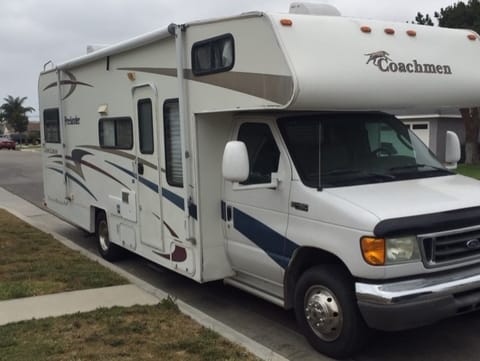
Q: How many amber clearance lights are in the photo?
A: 5